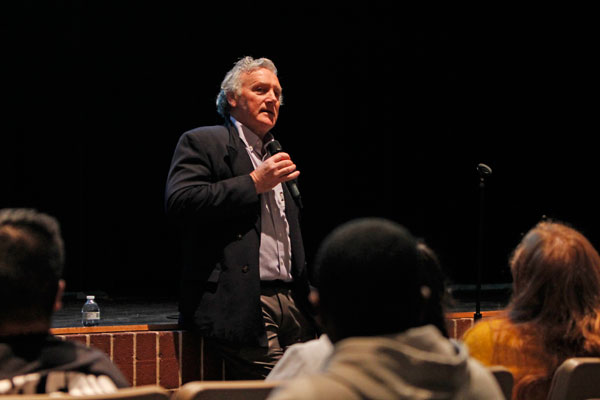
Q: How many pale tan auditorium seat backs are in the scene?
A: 4